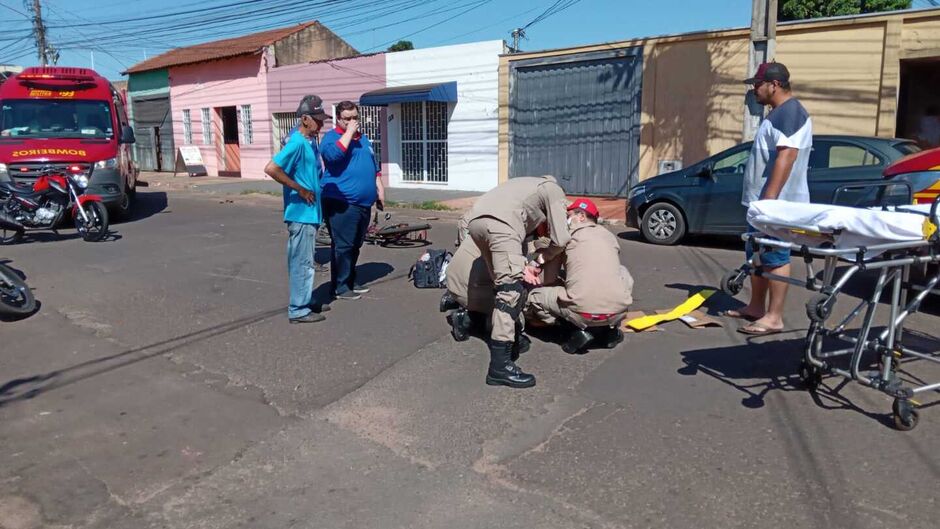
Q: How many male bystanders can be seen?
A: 3